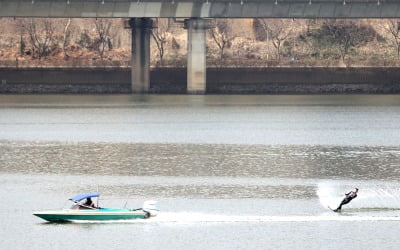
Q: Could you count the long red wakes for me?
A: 0